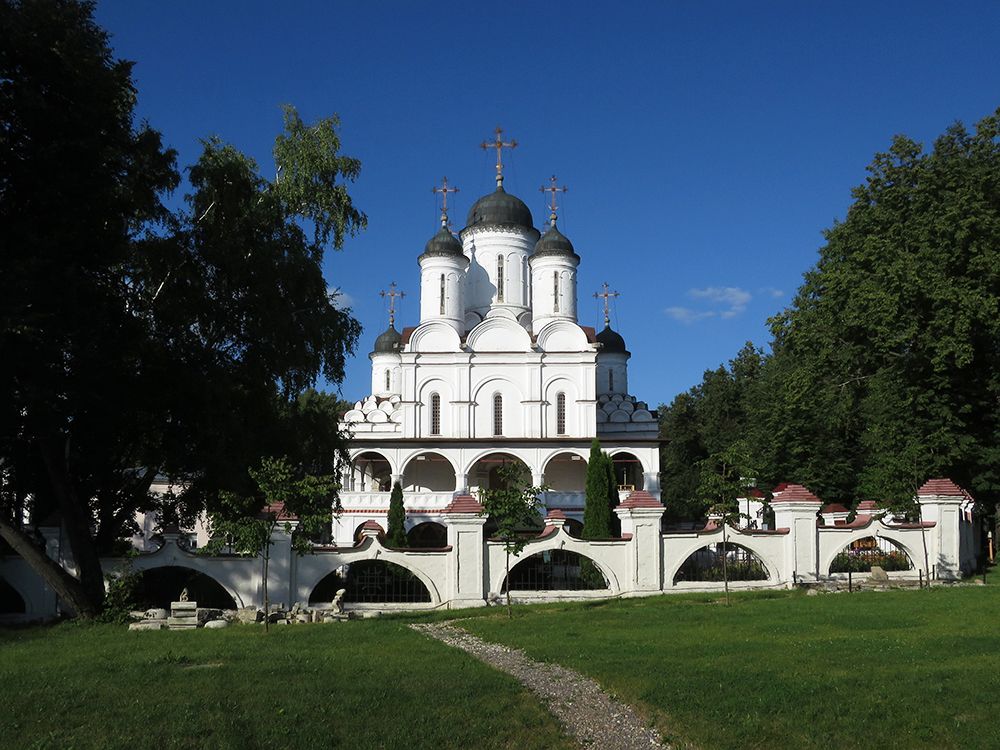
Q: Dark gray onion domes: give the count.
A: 5